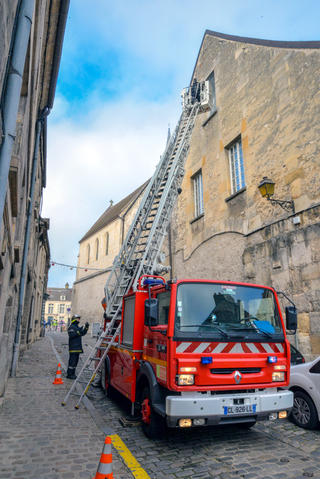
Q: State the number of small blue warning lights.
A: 2